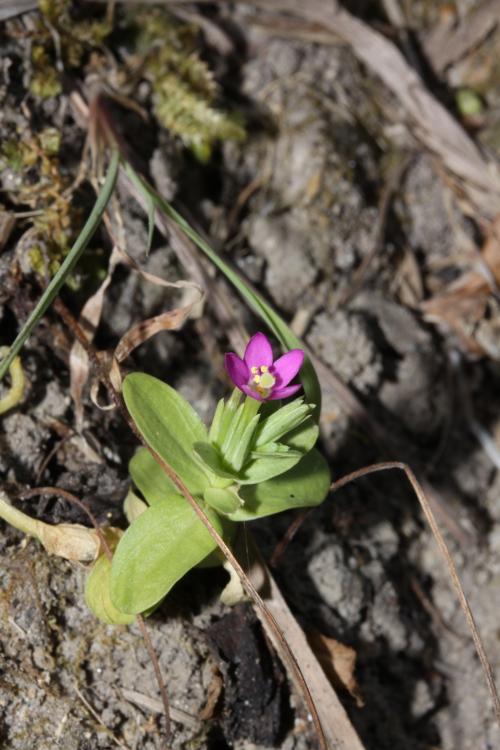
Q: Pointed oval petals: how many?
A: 5